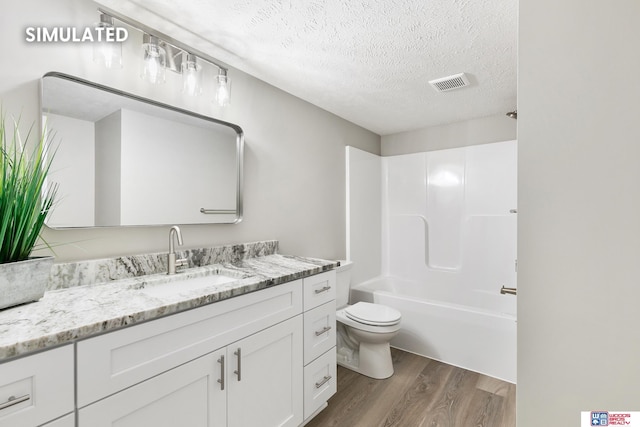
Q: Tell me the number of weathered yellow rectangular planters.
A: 0